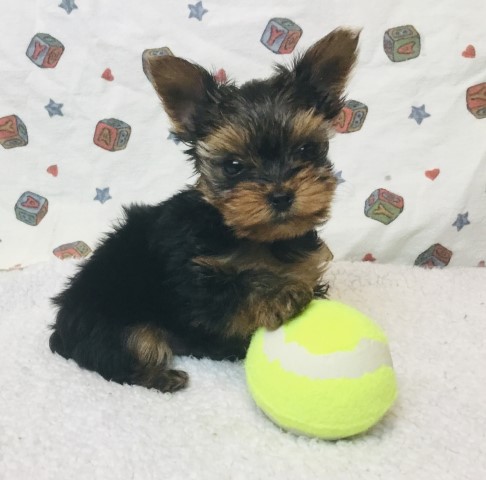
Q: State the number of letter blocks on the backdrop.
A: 12